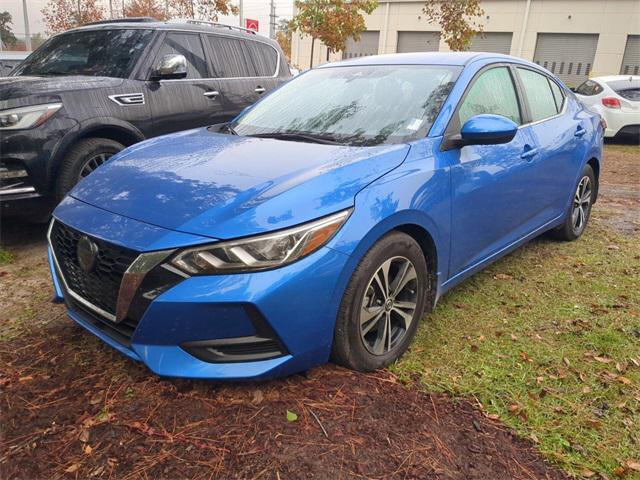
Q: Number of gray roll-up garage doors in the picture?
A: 5